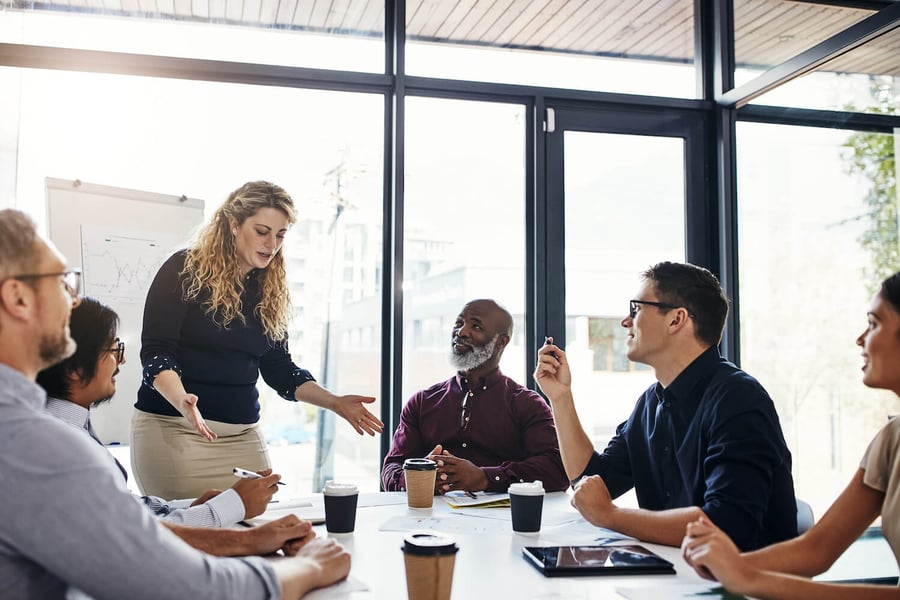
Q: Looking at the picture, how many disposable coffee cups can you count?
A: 4